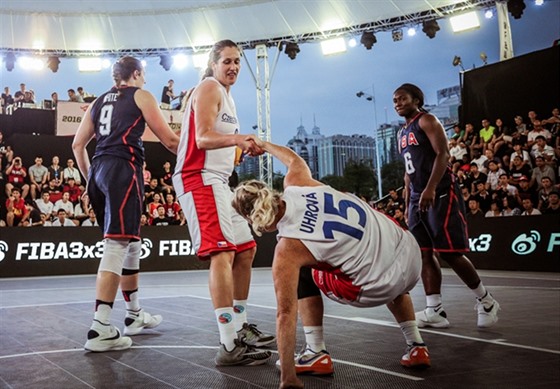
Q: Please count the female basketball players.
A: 4